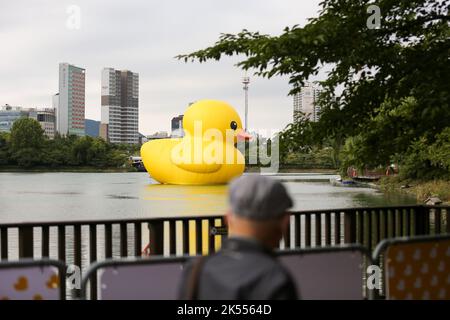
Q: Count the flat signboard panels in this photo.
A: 3